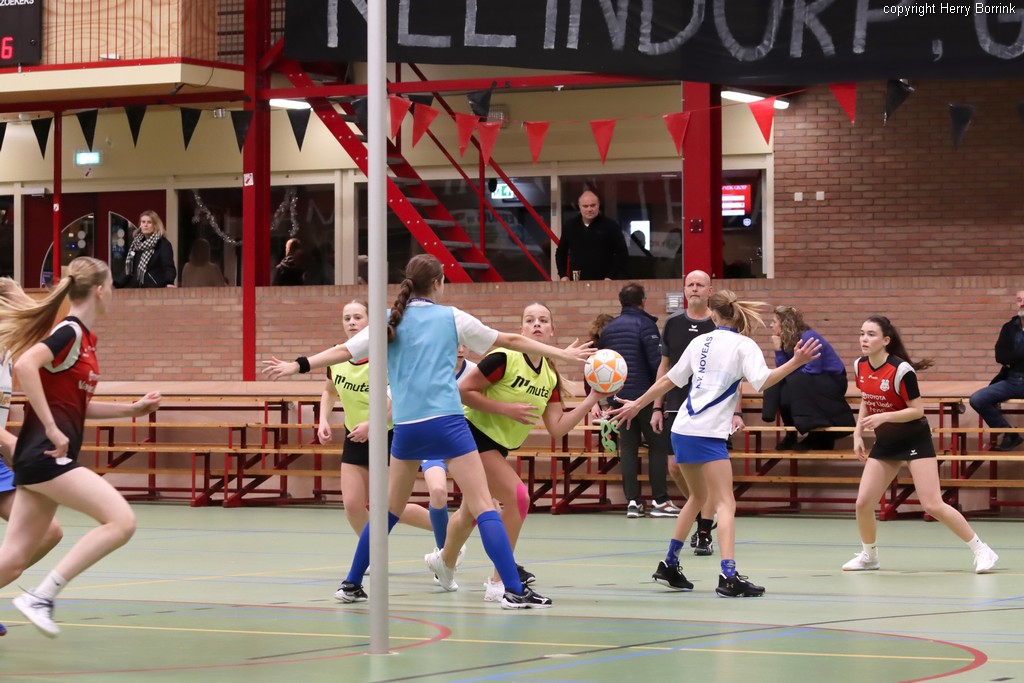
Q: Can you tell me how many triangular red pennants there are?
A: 9